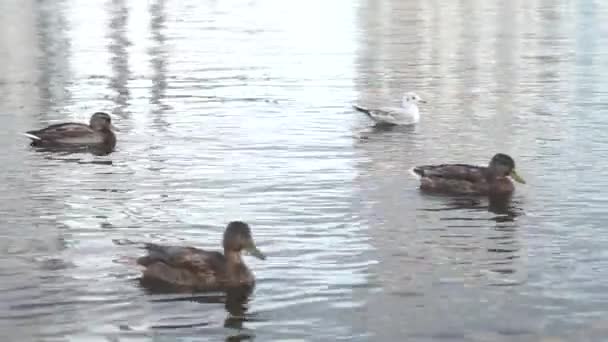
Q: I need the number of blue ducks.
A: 0